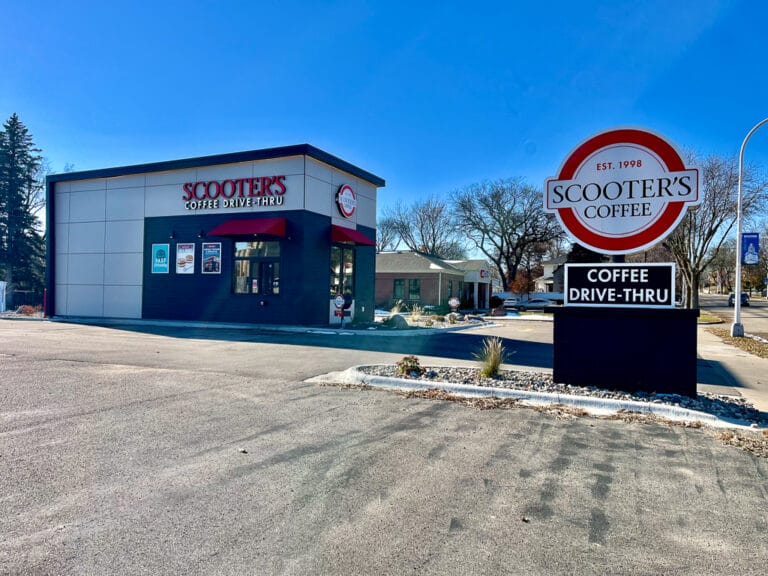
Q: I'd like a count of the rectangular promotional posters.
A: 3